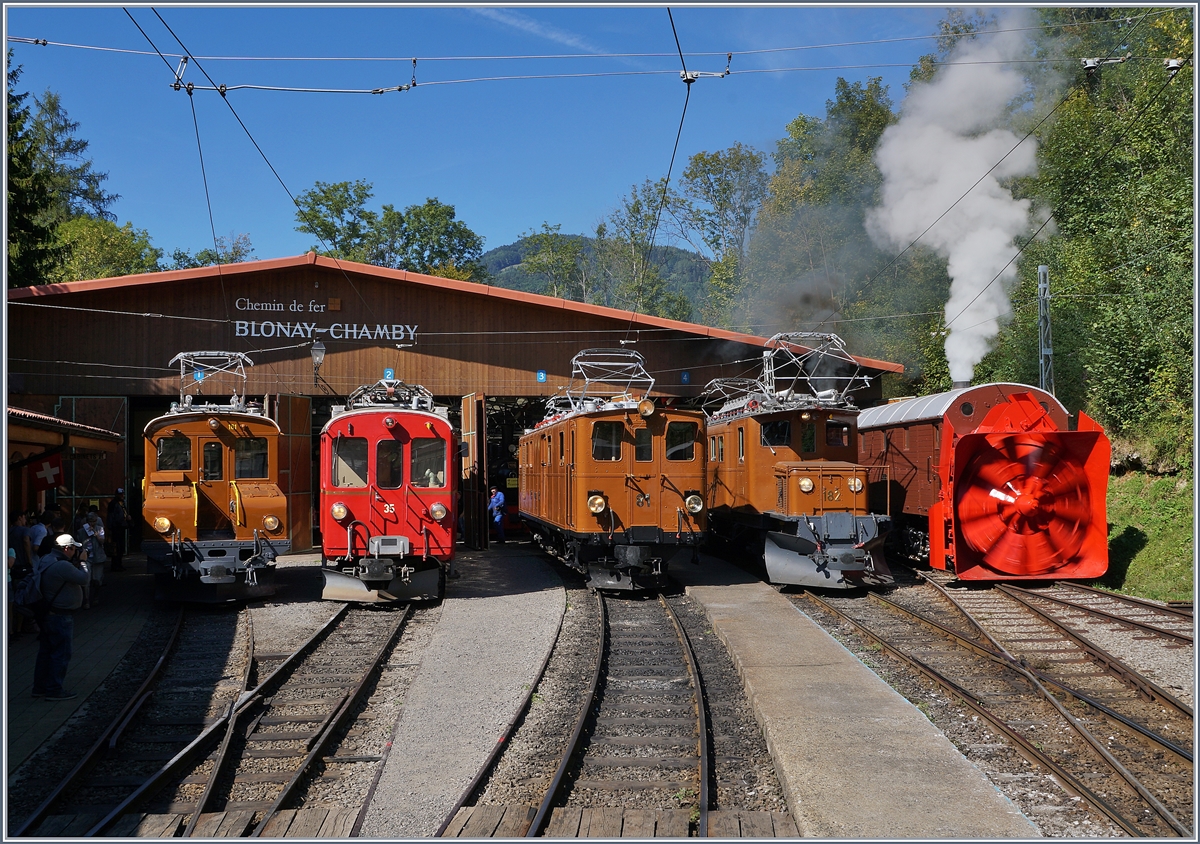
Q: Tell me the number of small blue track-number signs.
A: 4